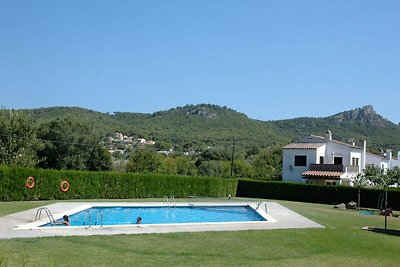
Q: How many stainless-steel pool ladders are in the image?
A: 4